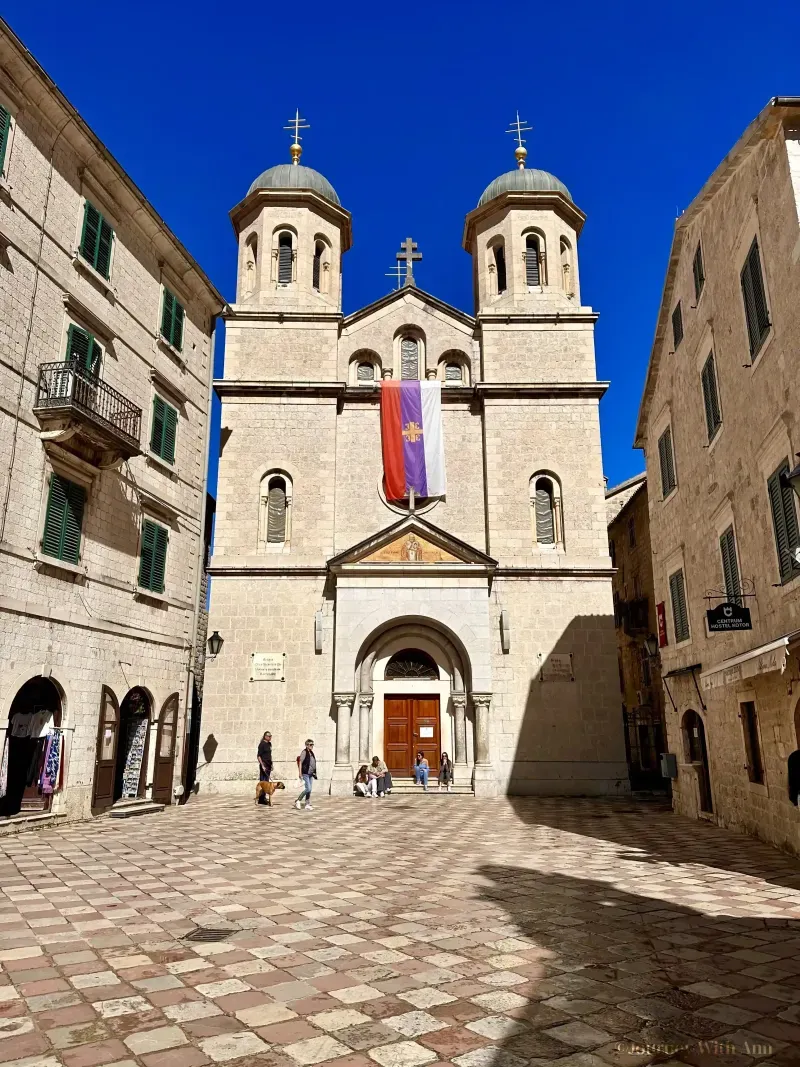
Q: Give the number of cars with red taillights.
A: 0